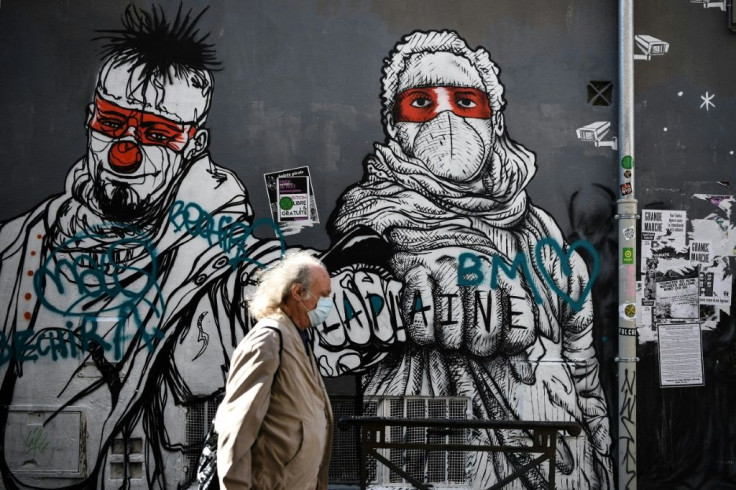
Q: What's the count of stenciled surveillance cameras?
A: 3